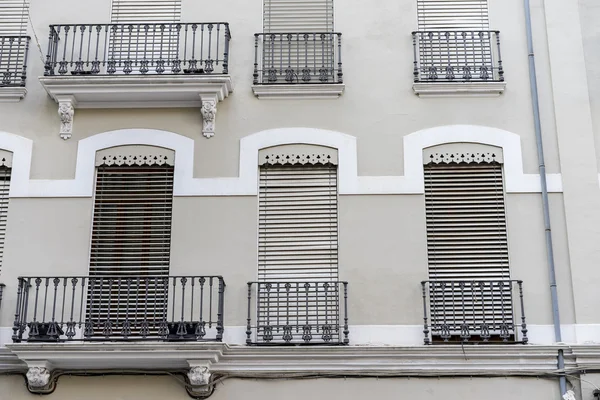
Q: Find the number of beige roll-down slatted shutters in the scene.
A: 8